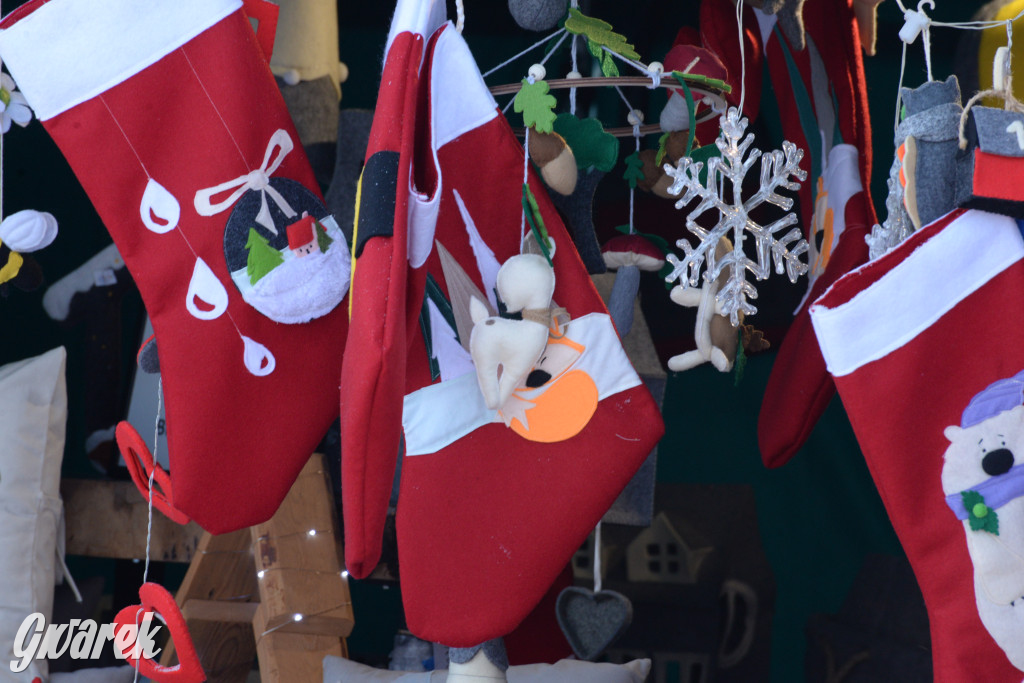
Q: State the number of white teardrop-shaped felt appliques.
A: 3